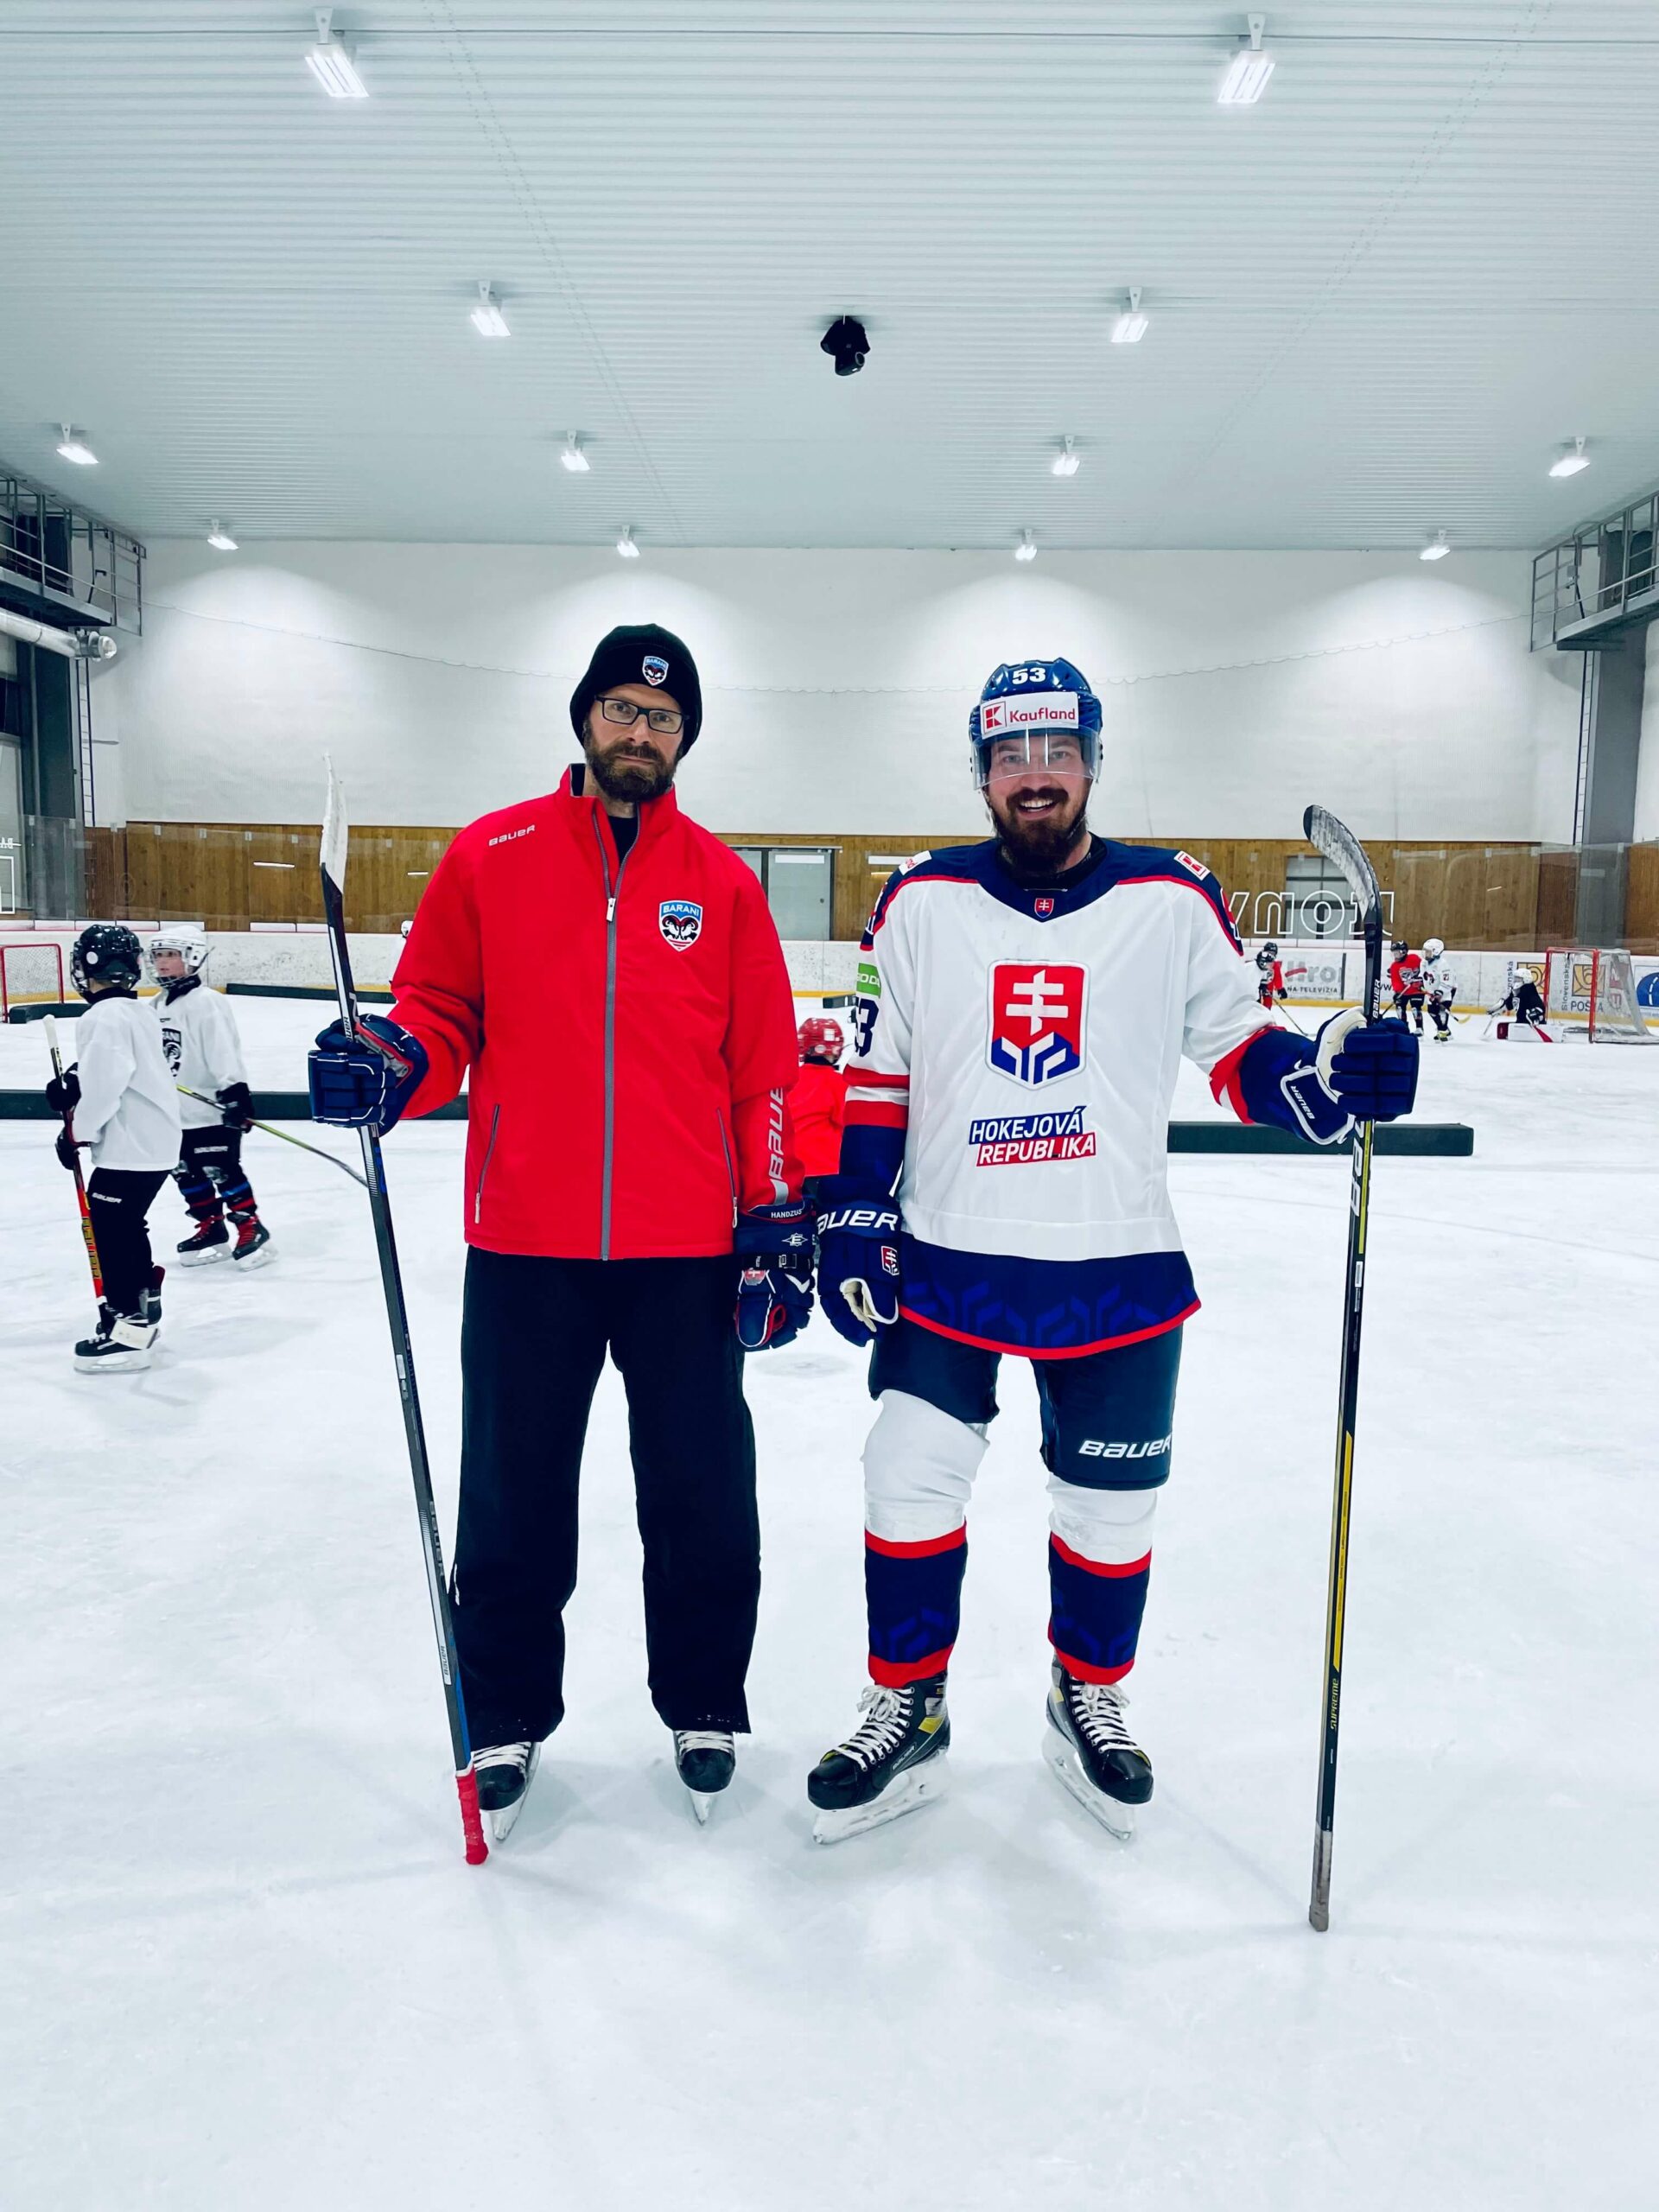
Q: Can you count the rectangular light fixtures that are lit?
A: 12